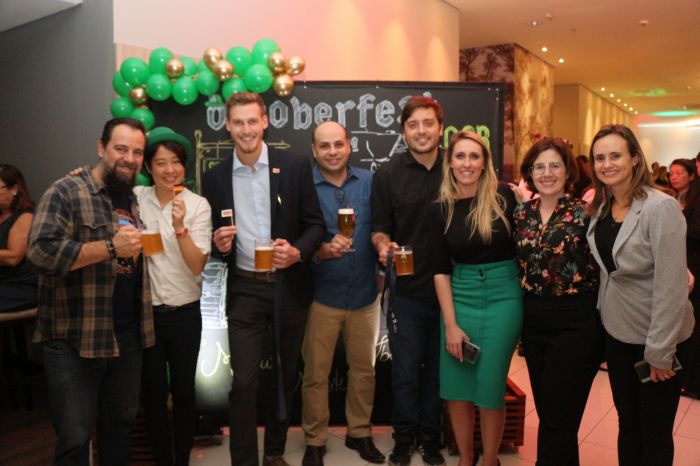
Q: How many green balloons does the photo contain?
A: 15